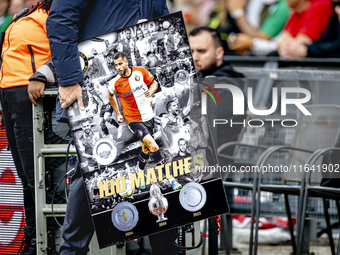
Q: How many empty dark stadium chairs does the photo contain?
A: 3